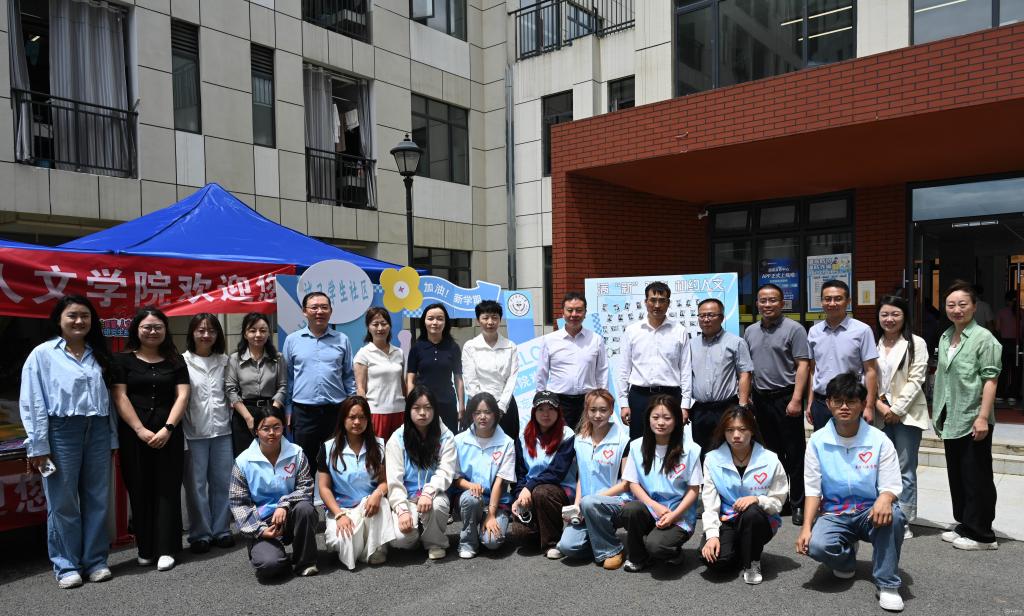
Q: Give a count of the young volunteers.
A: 9